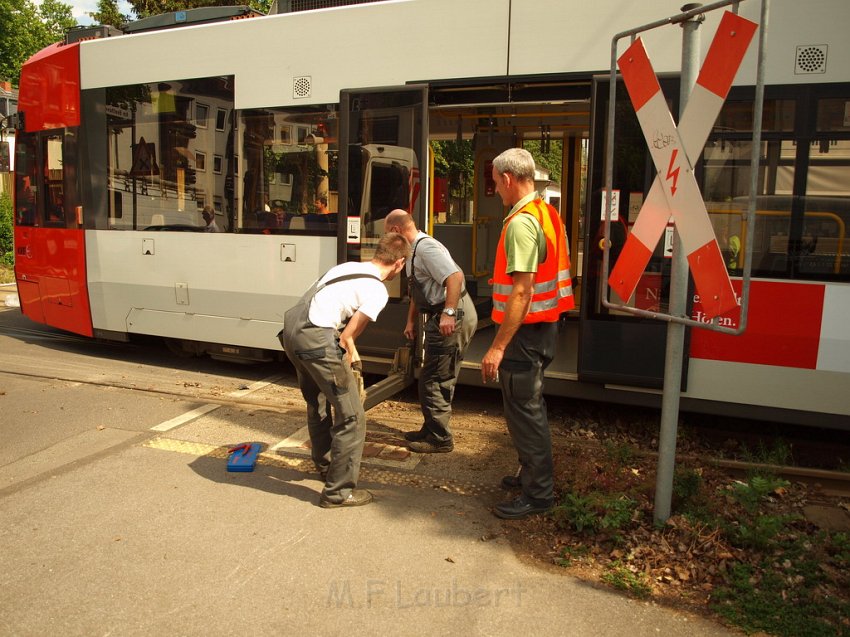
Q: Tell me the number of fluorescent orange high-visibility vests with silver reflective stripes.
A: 1